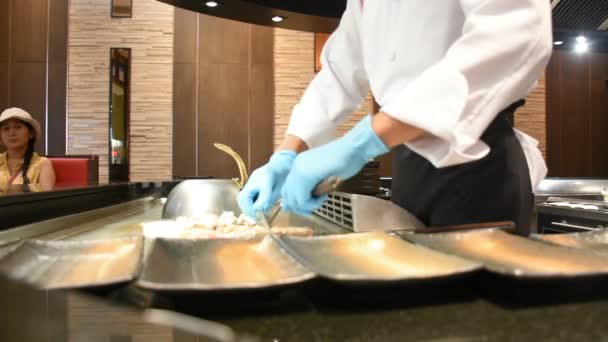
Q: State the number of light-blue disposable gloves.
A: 2